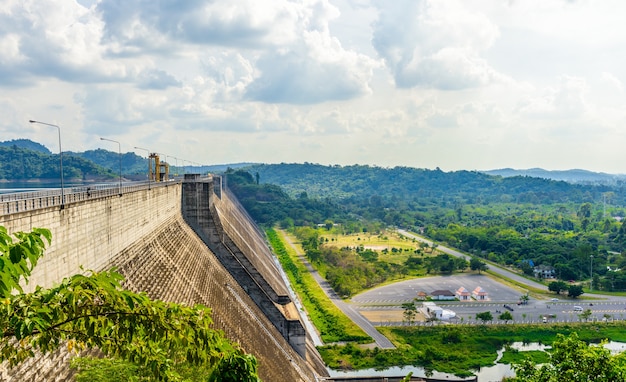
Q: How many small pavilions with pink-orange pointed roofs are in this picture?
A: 2